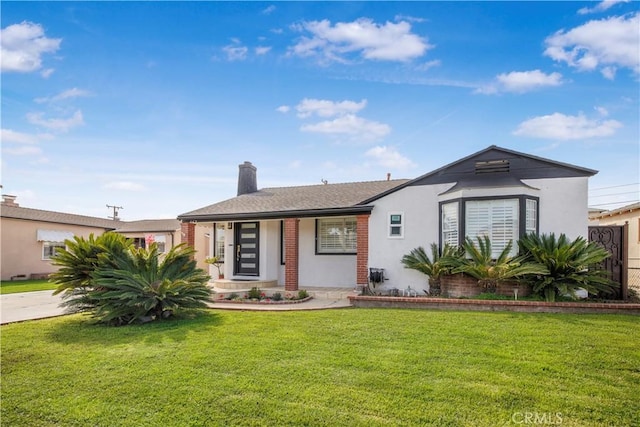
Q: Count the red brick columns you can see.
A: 3